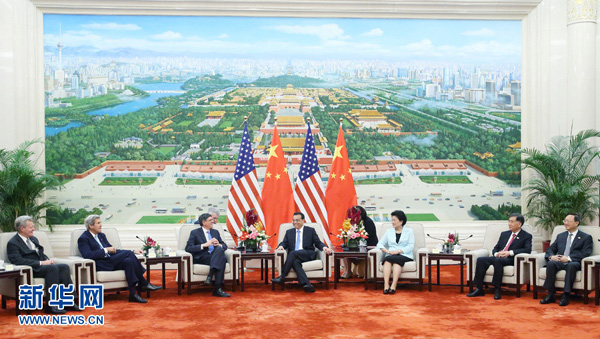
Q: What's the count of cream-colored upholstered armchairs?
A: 7